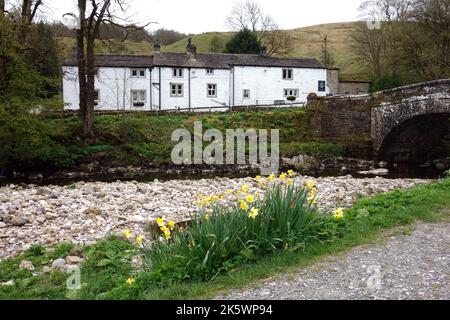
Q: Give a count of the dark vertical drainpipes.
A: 4